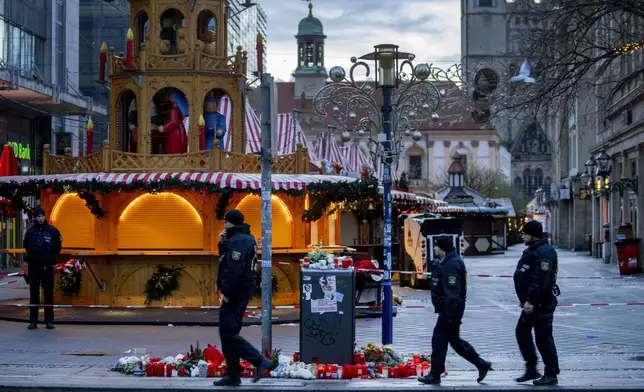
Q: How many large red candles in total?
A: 5